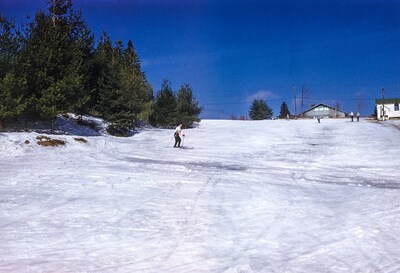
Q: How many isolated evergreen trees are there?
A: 2